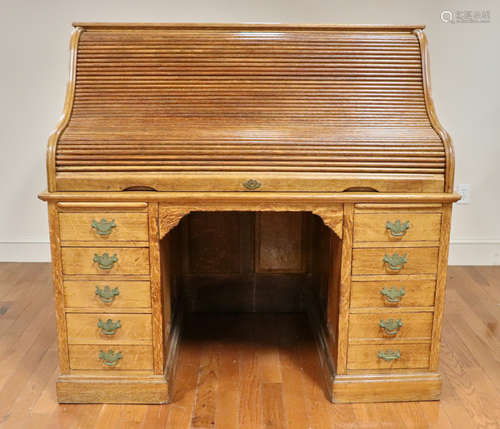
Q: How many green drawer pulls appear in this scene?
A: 10